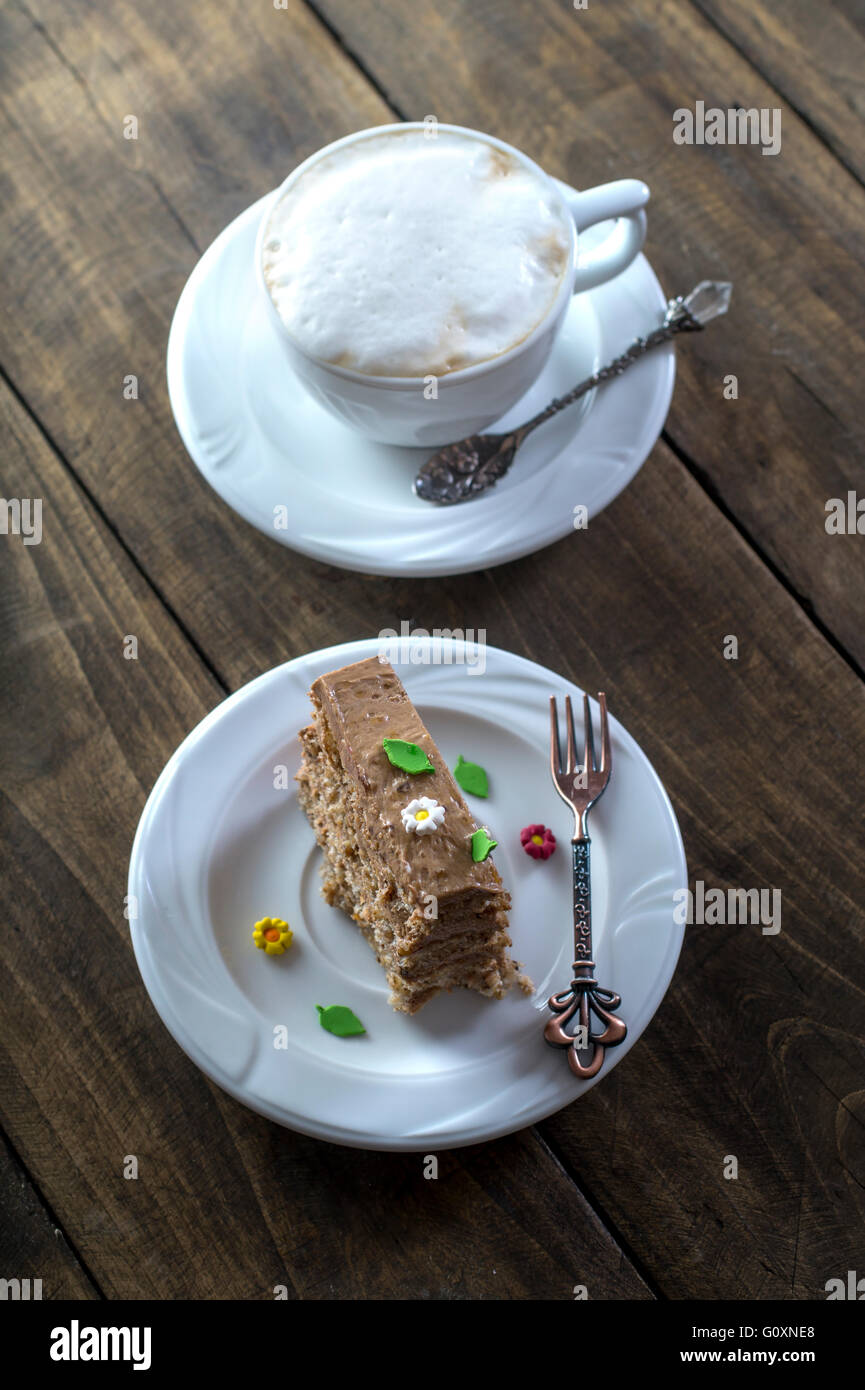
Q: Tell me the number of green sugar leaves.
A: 4